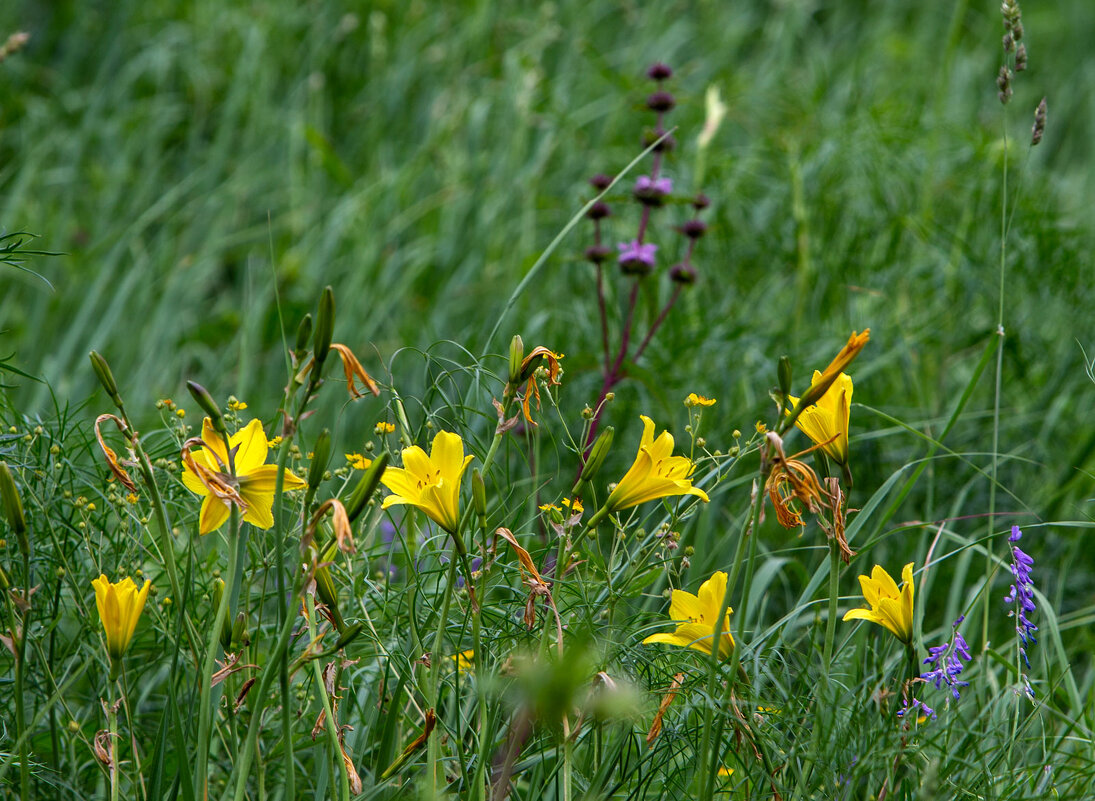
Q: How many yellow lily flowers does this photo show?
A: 7